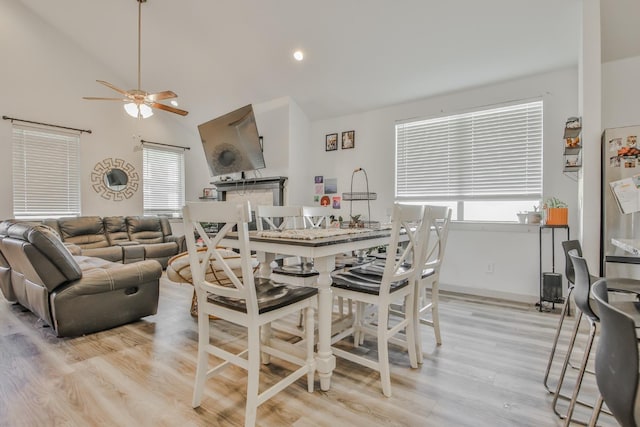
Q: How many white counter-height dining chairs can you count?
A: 5